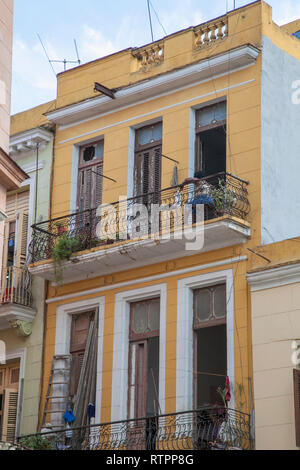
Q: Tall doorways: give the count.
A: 6